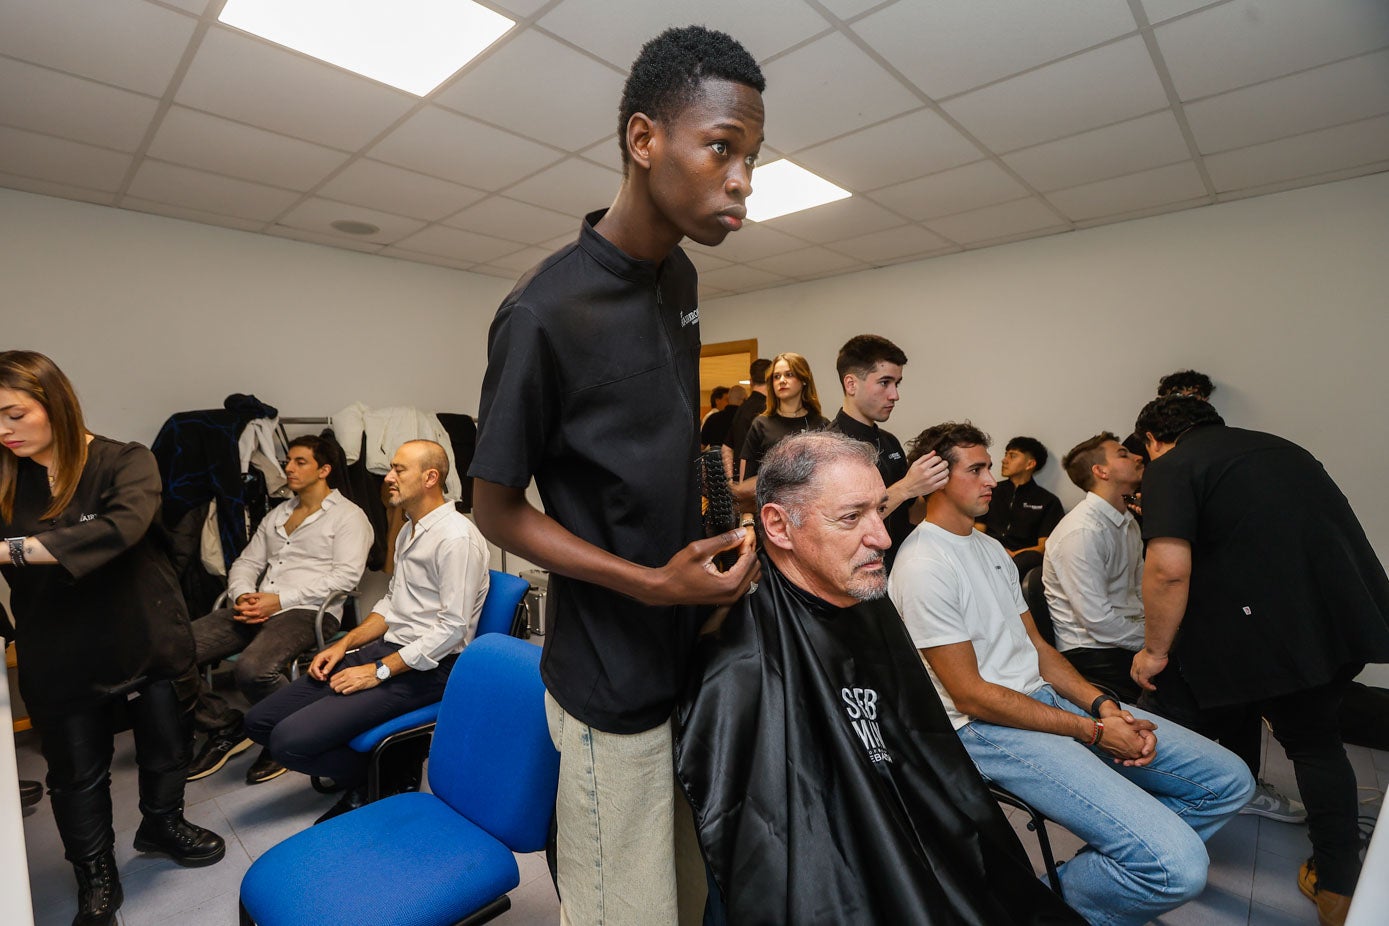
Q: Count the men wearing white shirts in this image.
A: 4